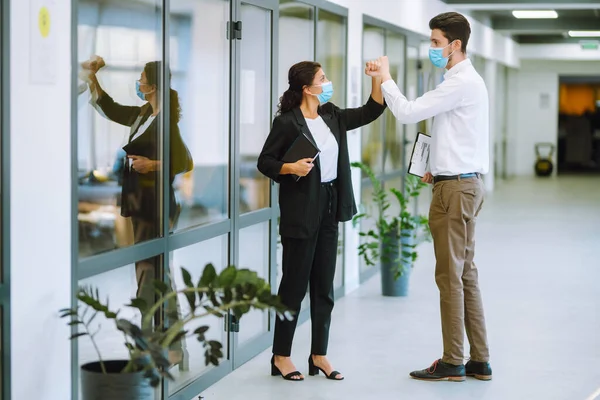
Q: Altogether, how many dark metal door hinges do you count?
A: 2